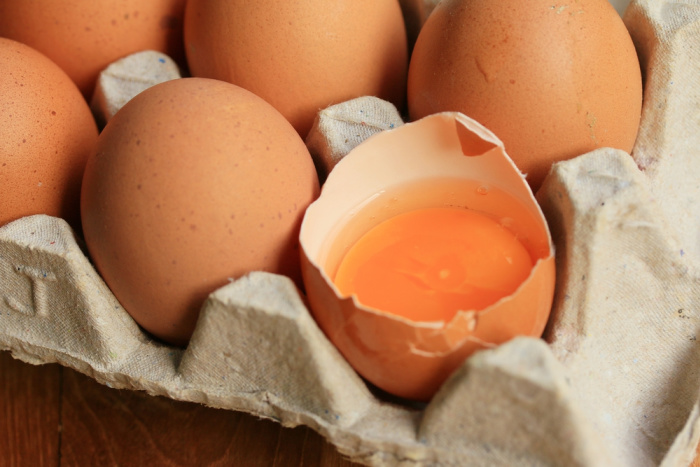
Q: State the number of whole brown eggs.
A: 5